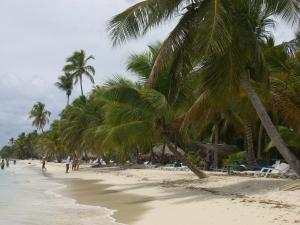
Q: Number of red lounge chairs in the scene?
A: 0